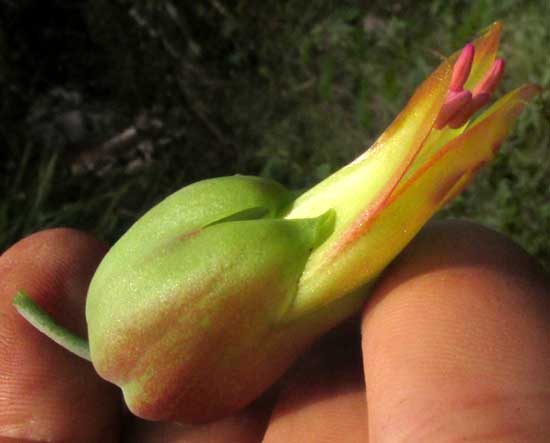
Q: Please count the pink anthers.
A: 4